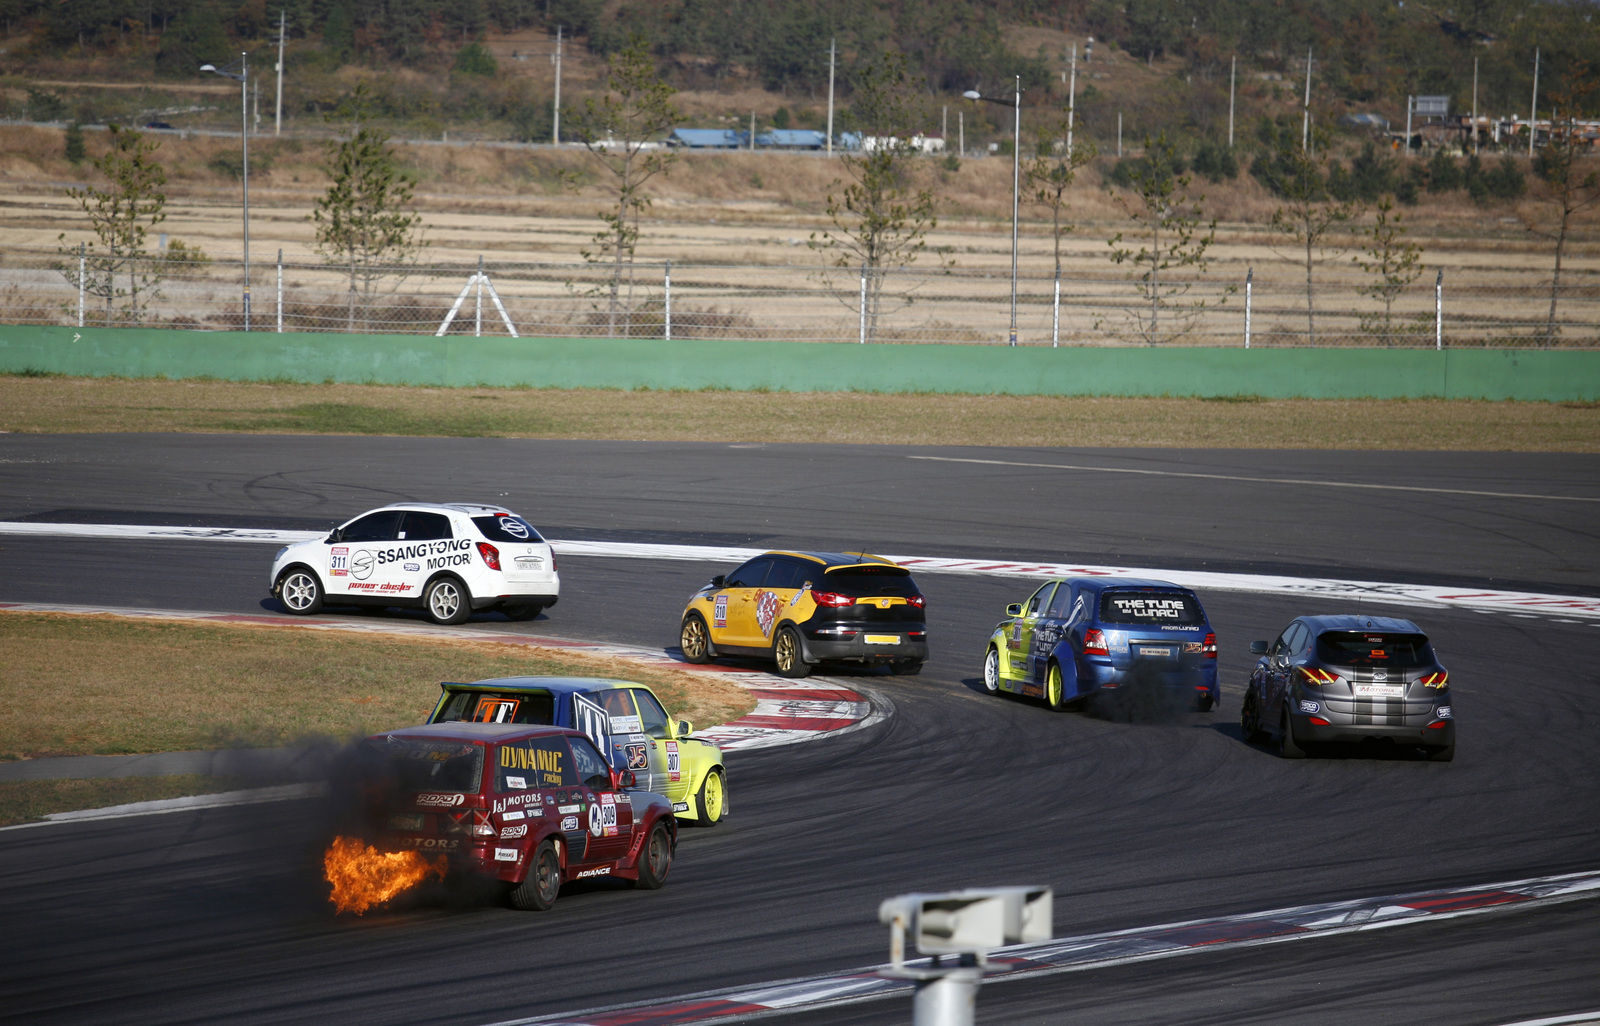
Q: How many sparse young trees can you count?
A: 9